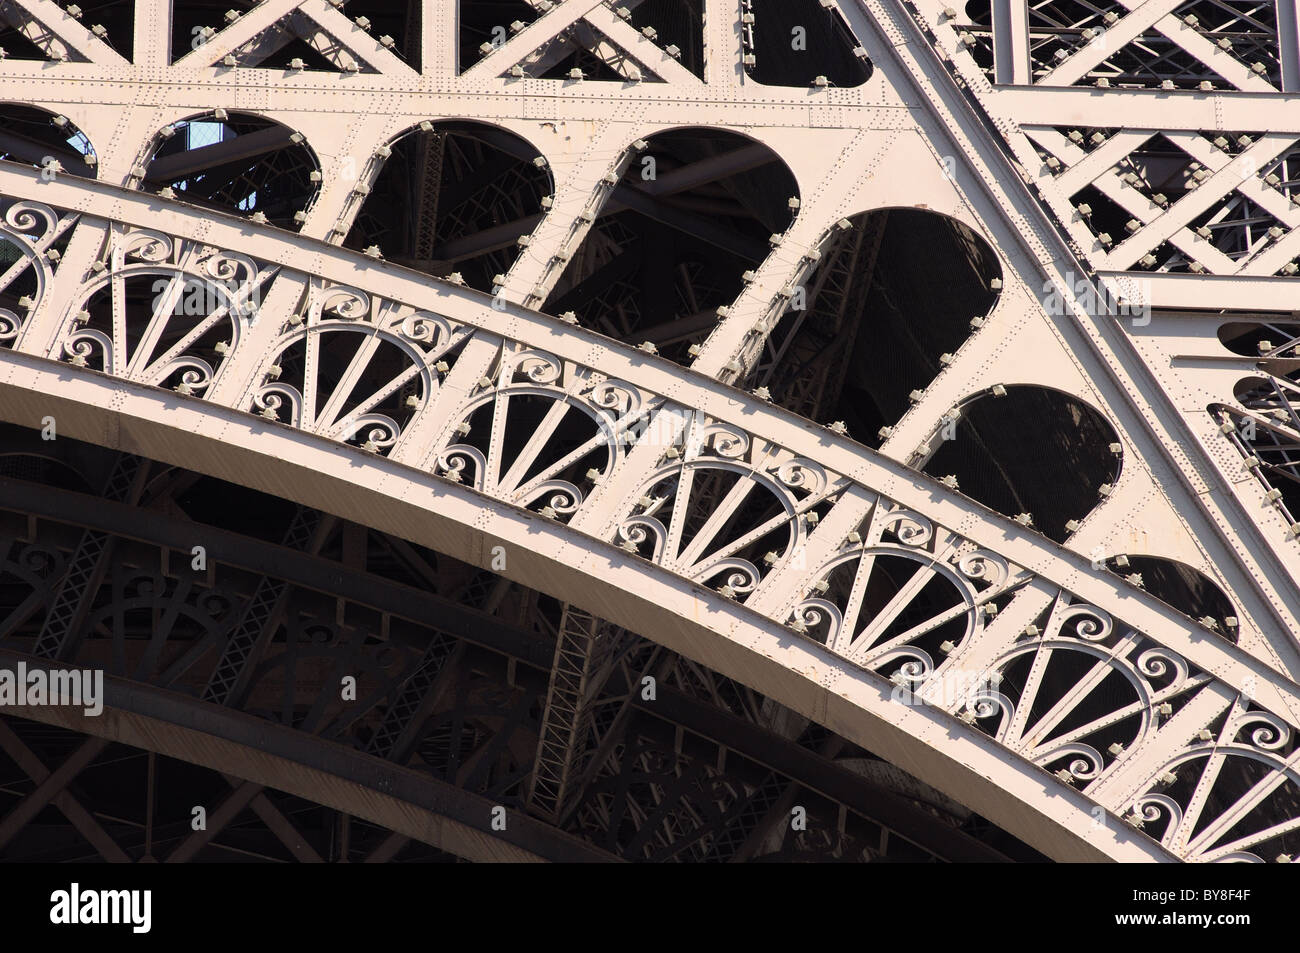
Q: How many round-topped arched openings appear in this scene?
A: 7